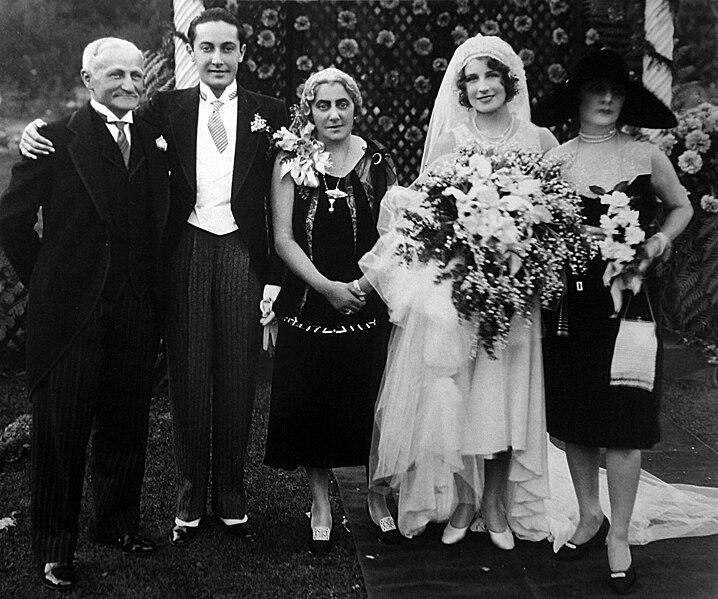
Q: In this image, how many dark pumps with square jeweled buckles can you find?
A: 2